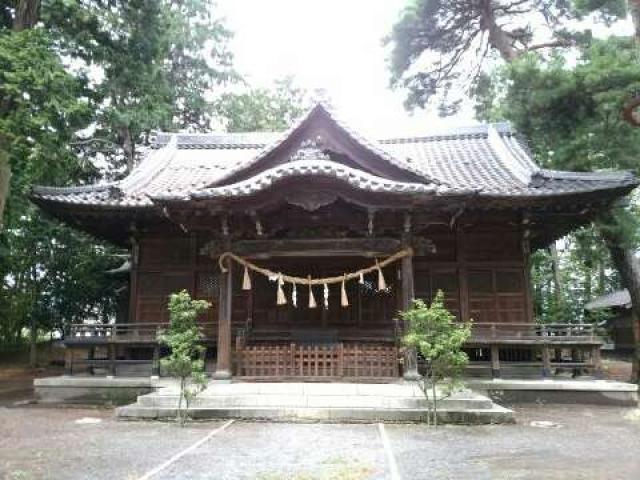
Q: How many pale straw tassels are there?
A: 5